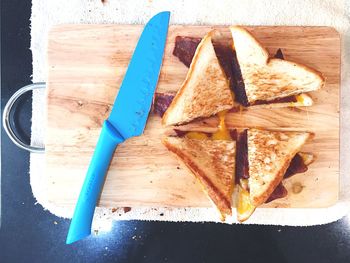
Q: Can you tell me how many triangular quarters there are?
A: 4